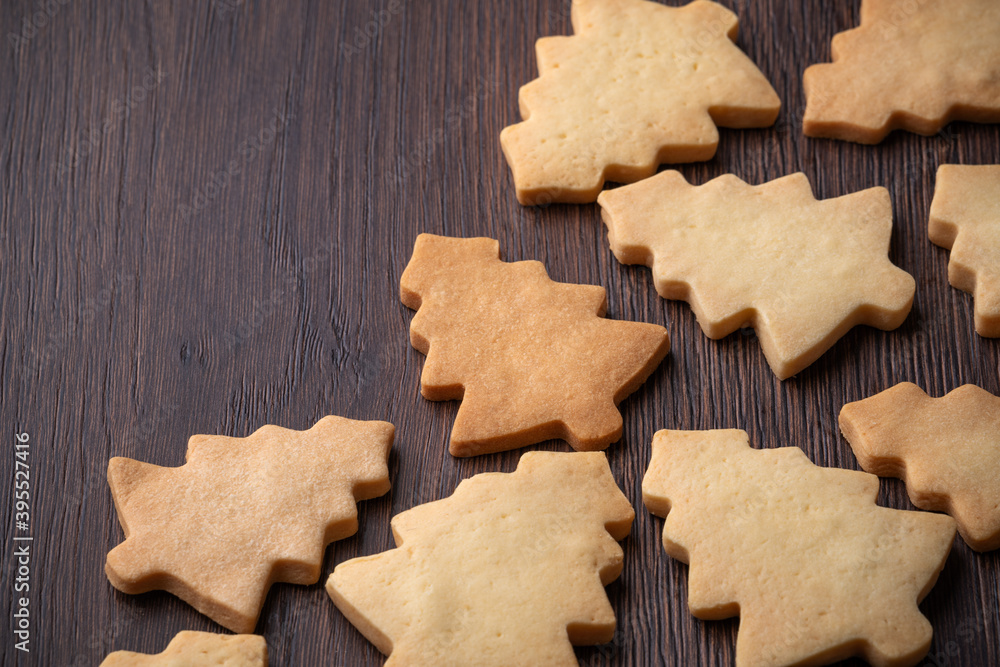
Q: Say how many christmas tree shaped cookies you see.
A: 10